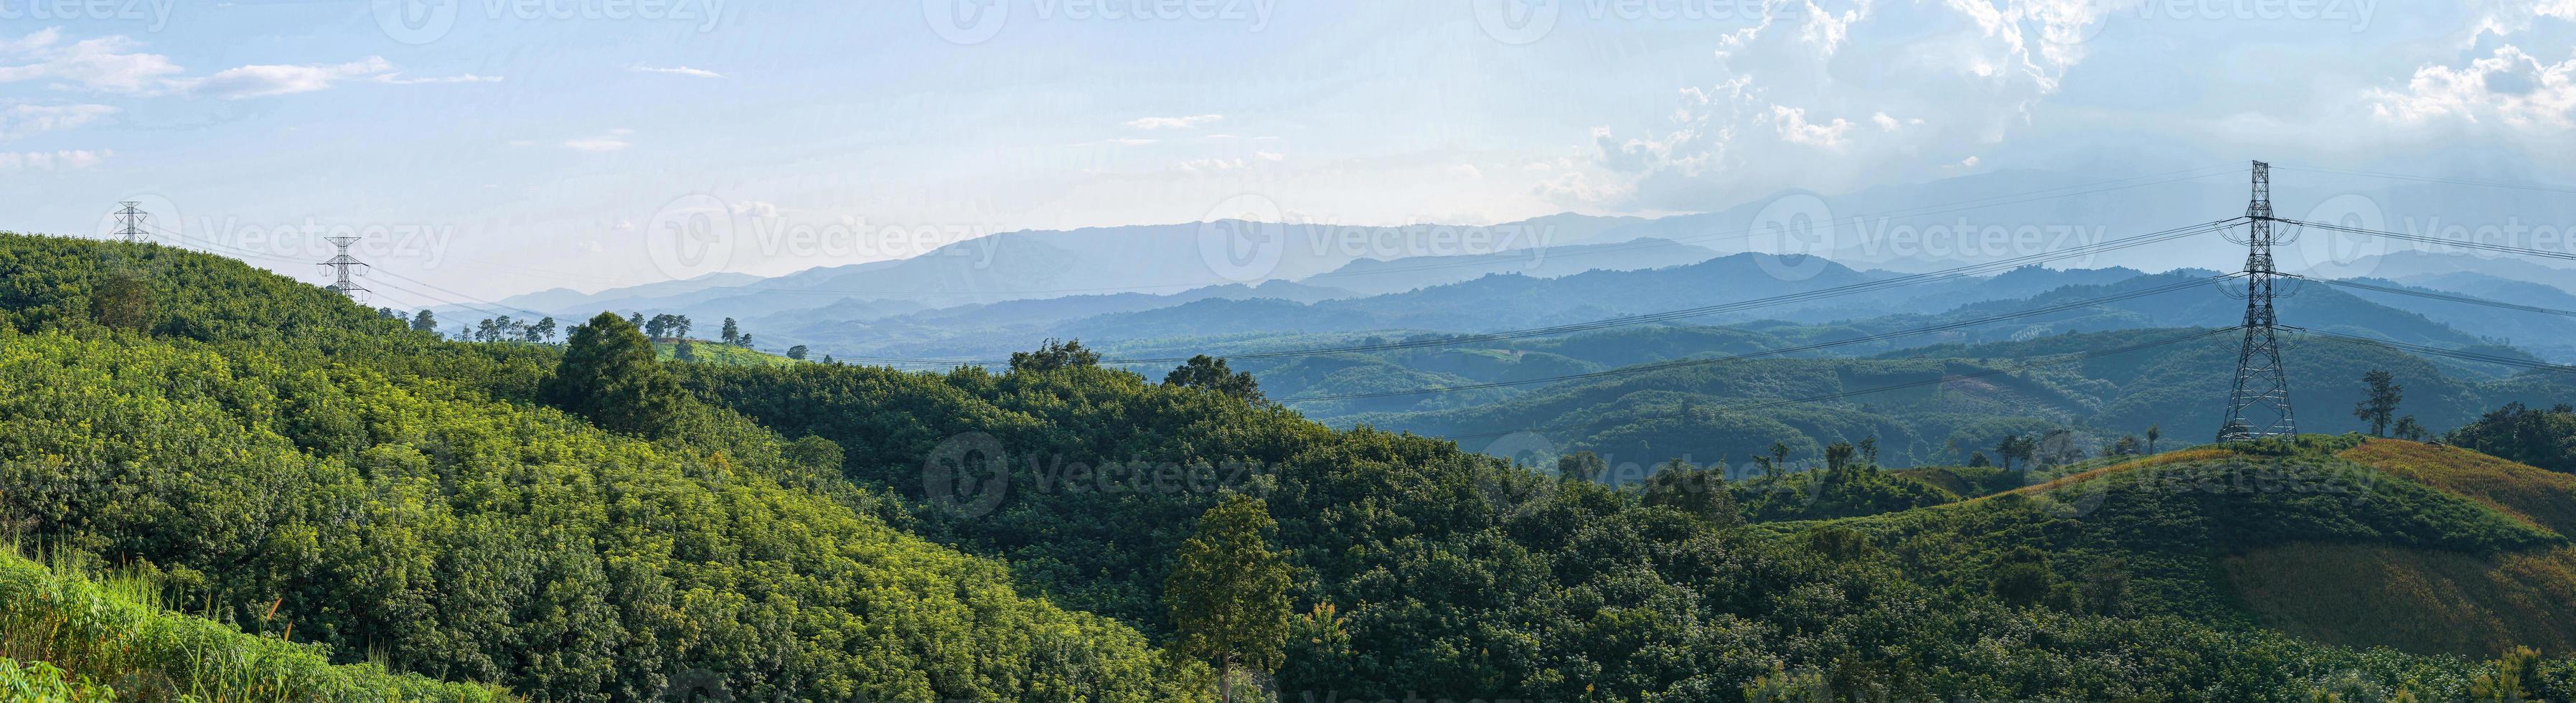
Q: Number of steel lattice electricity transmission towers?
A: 3